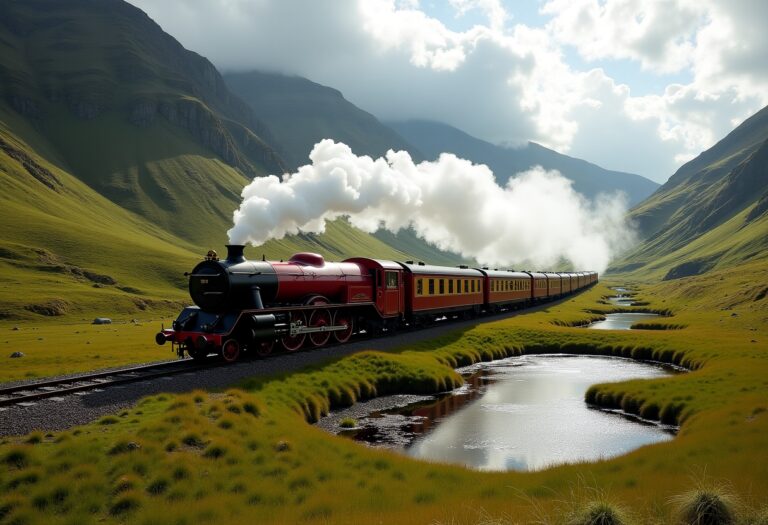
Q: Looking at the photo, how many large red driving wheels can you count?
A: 3